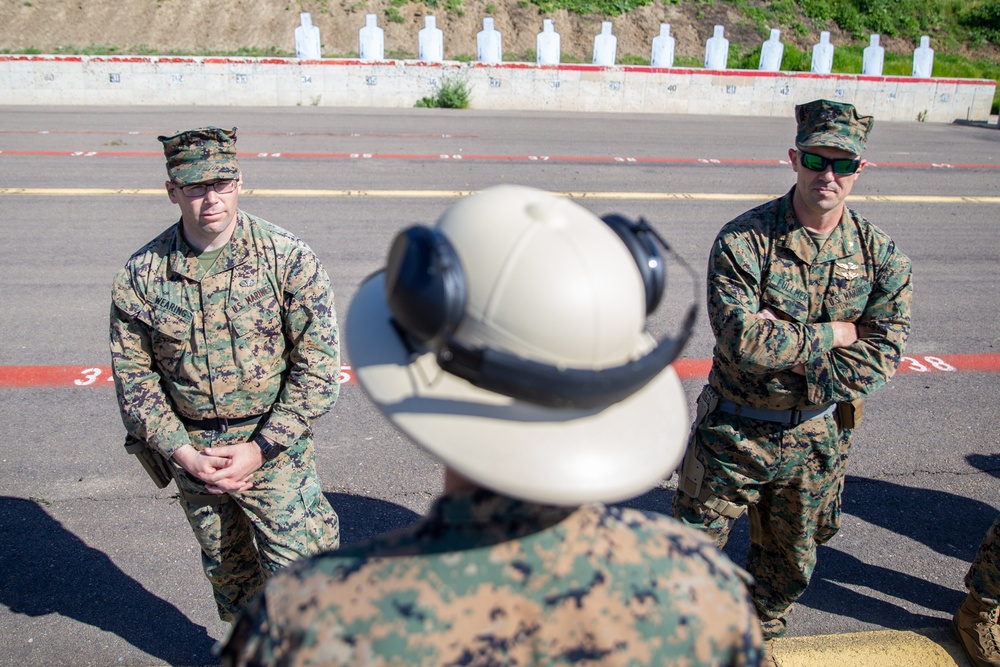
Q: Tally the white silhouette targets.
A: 12